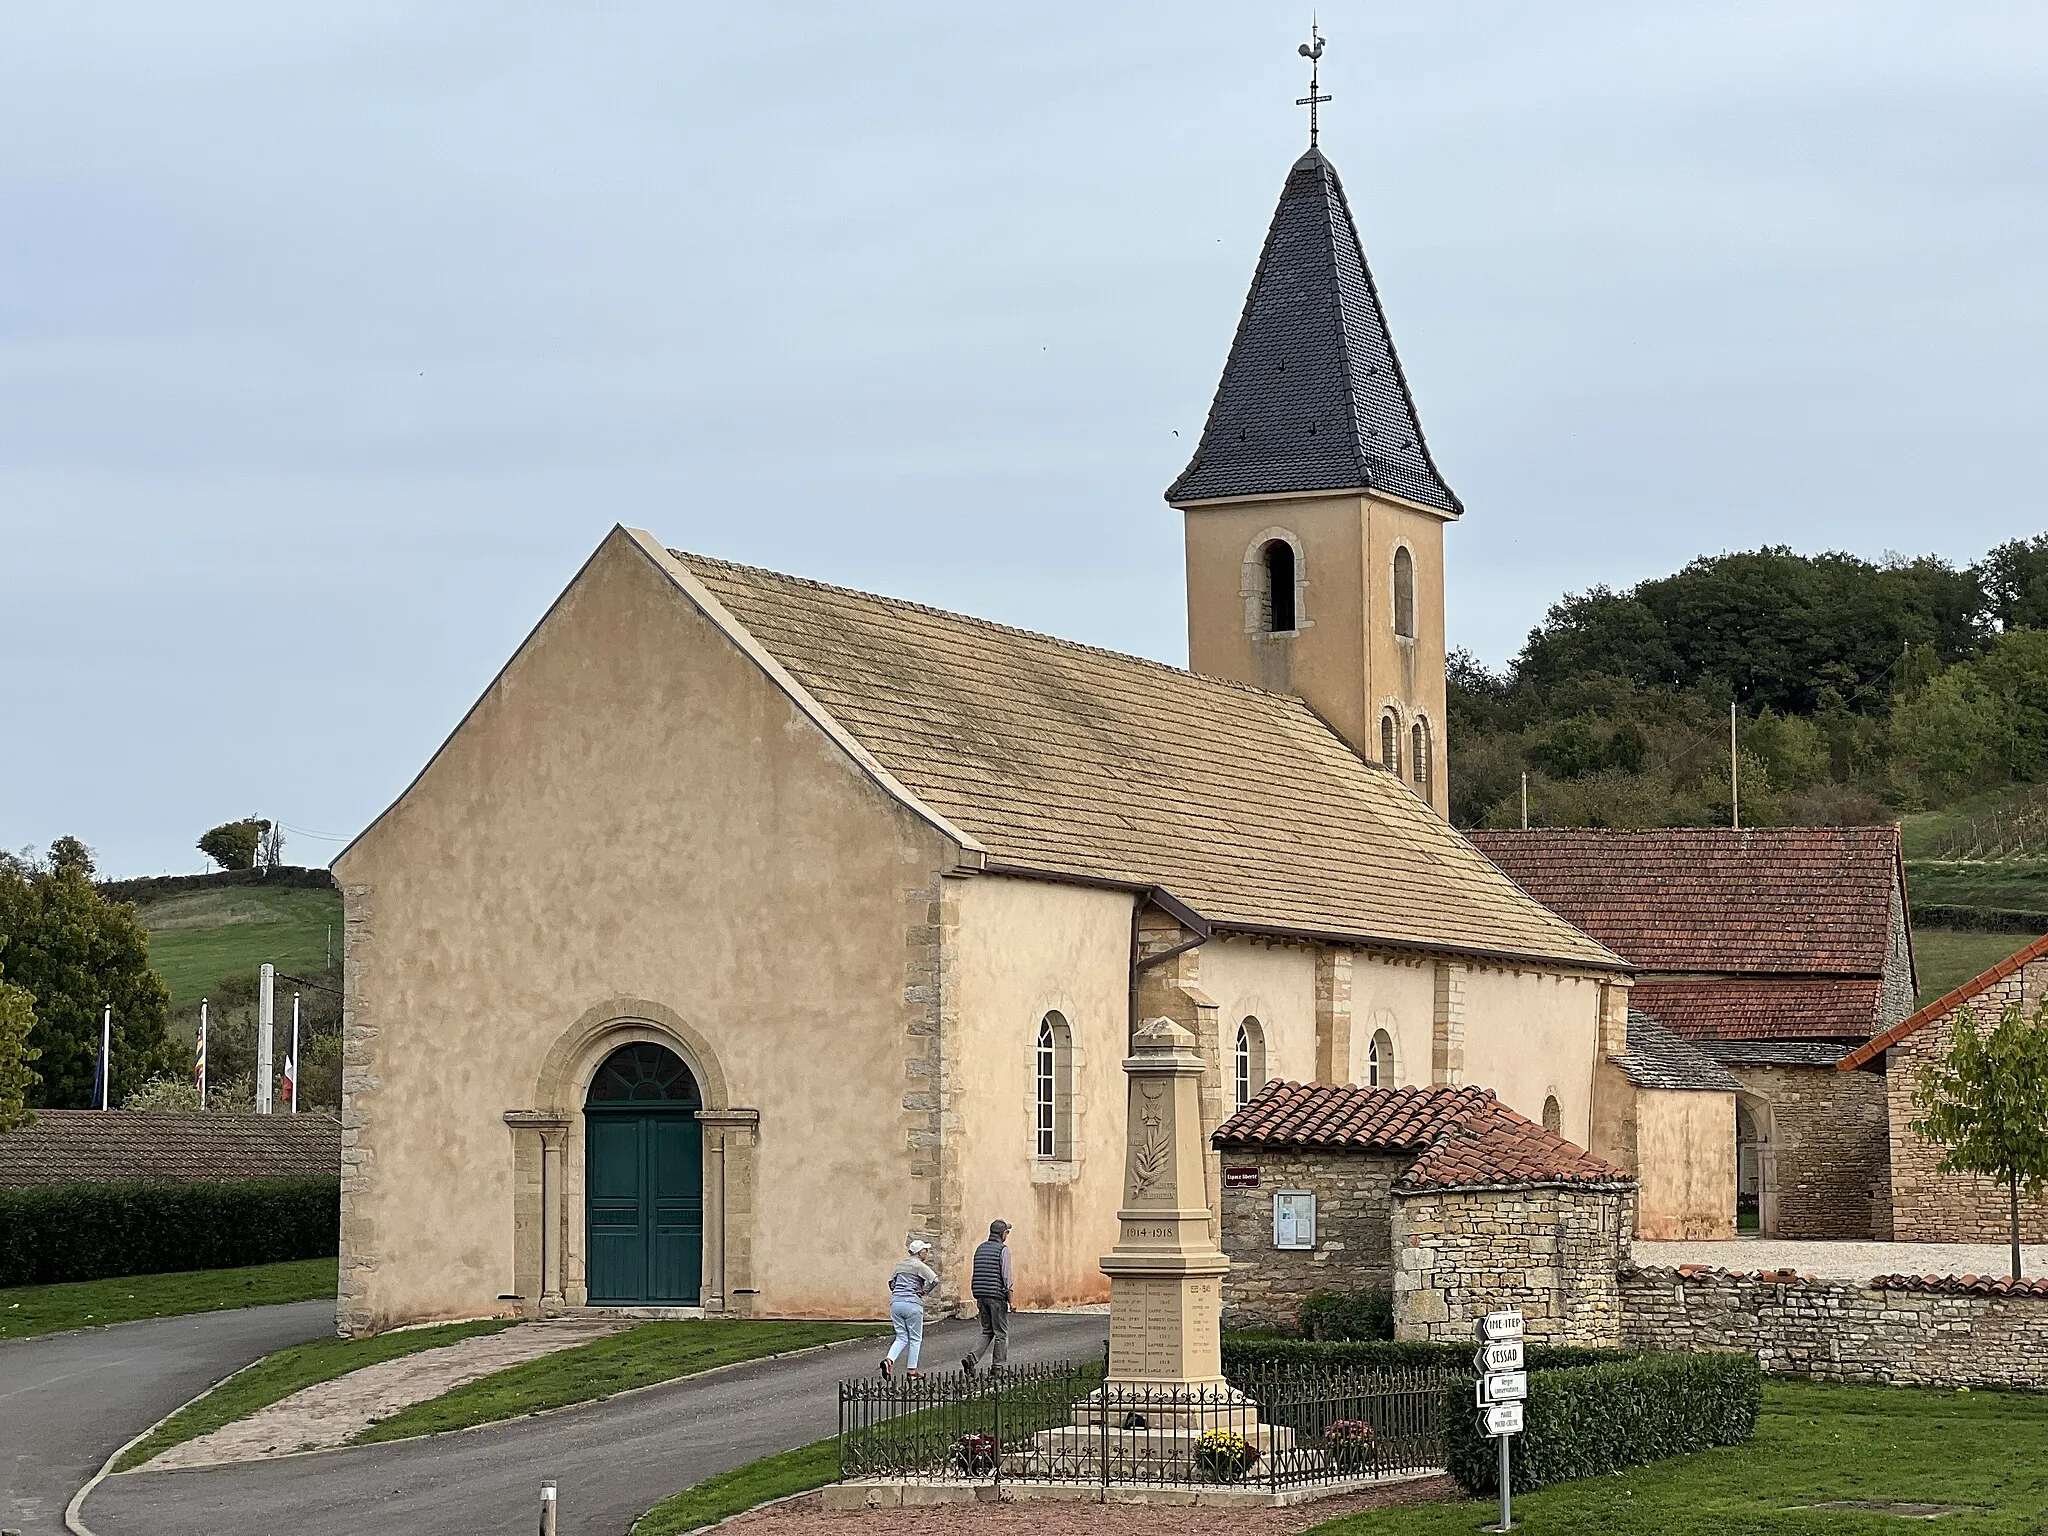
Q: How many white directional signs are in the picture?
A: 4